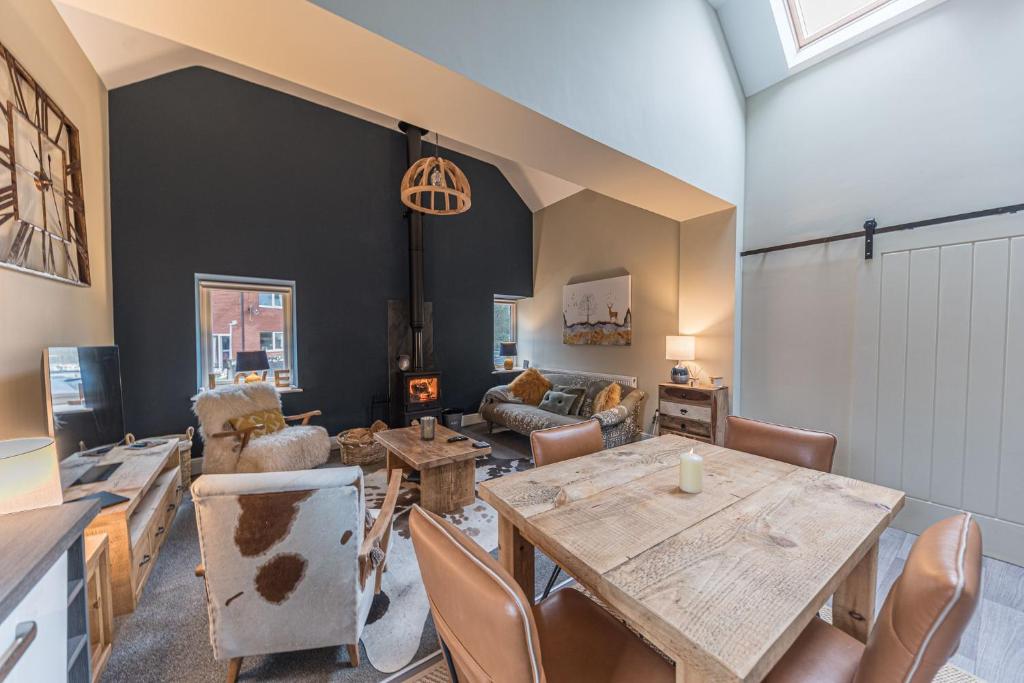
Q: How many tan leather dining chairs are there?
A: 4